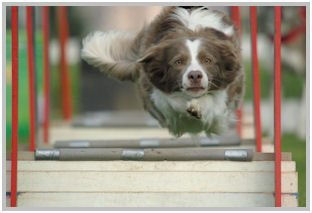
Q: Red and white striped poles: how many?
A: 0